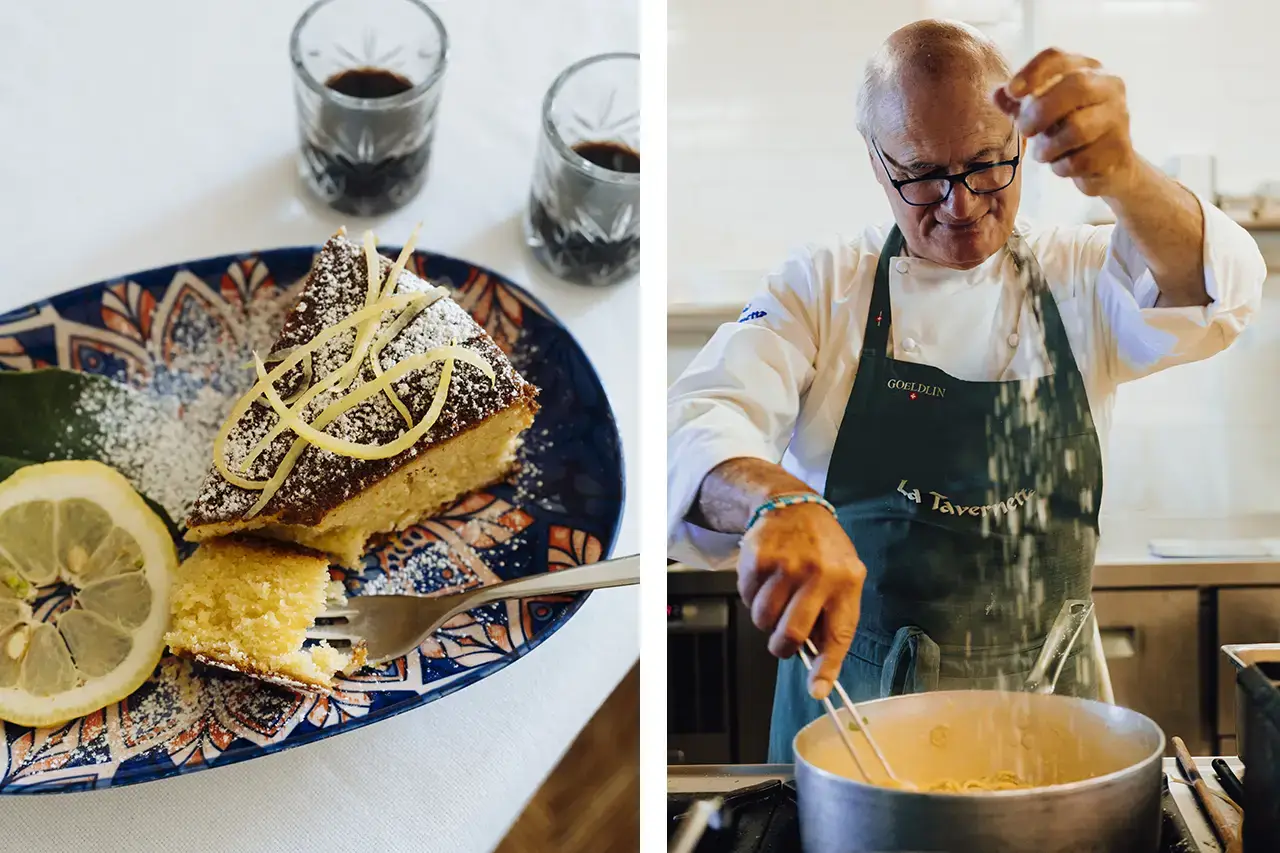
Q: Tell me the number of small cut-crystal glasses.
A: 2